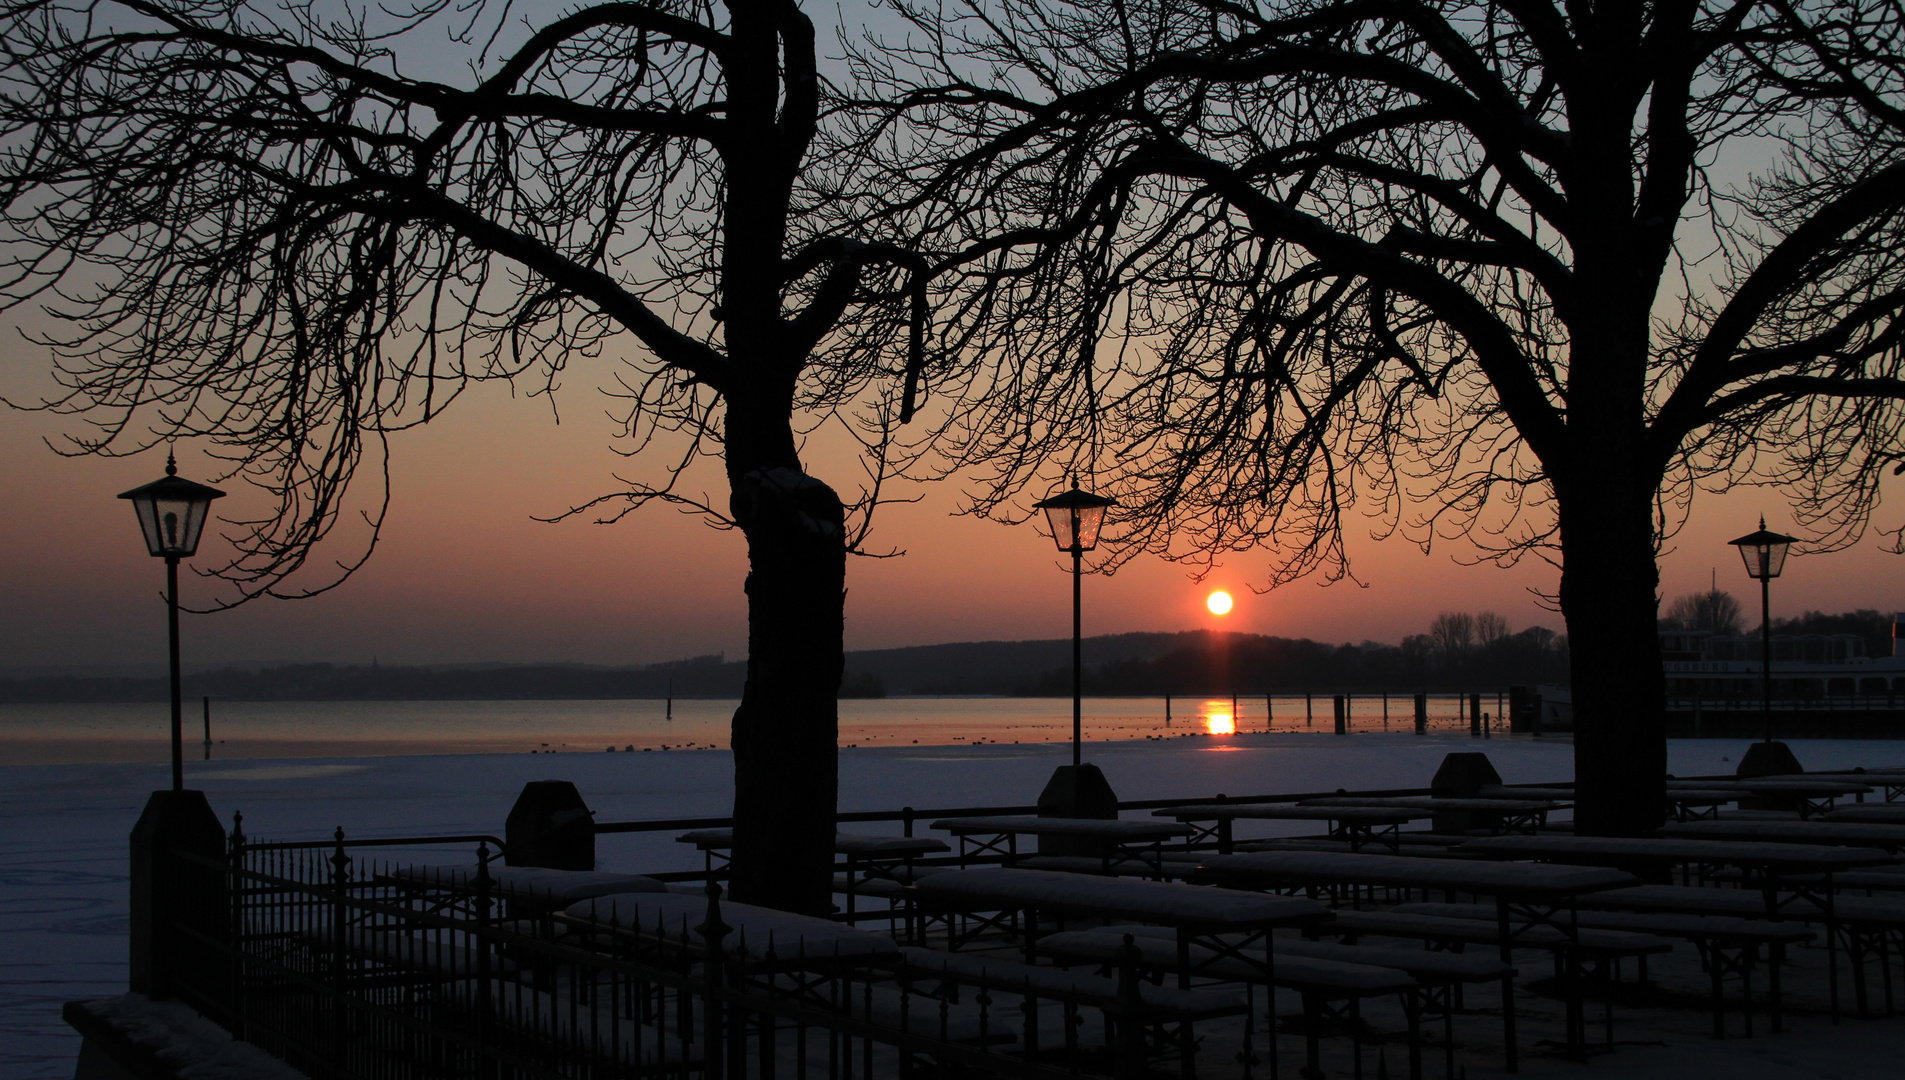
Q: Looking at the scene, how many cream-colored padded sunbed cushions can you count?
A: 0